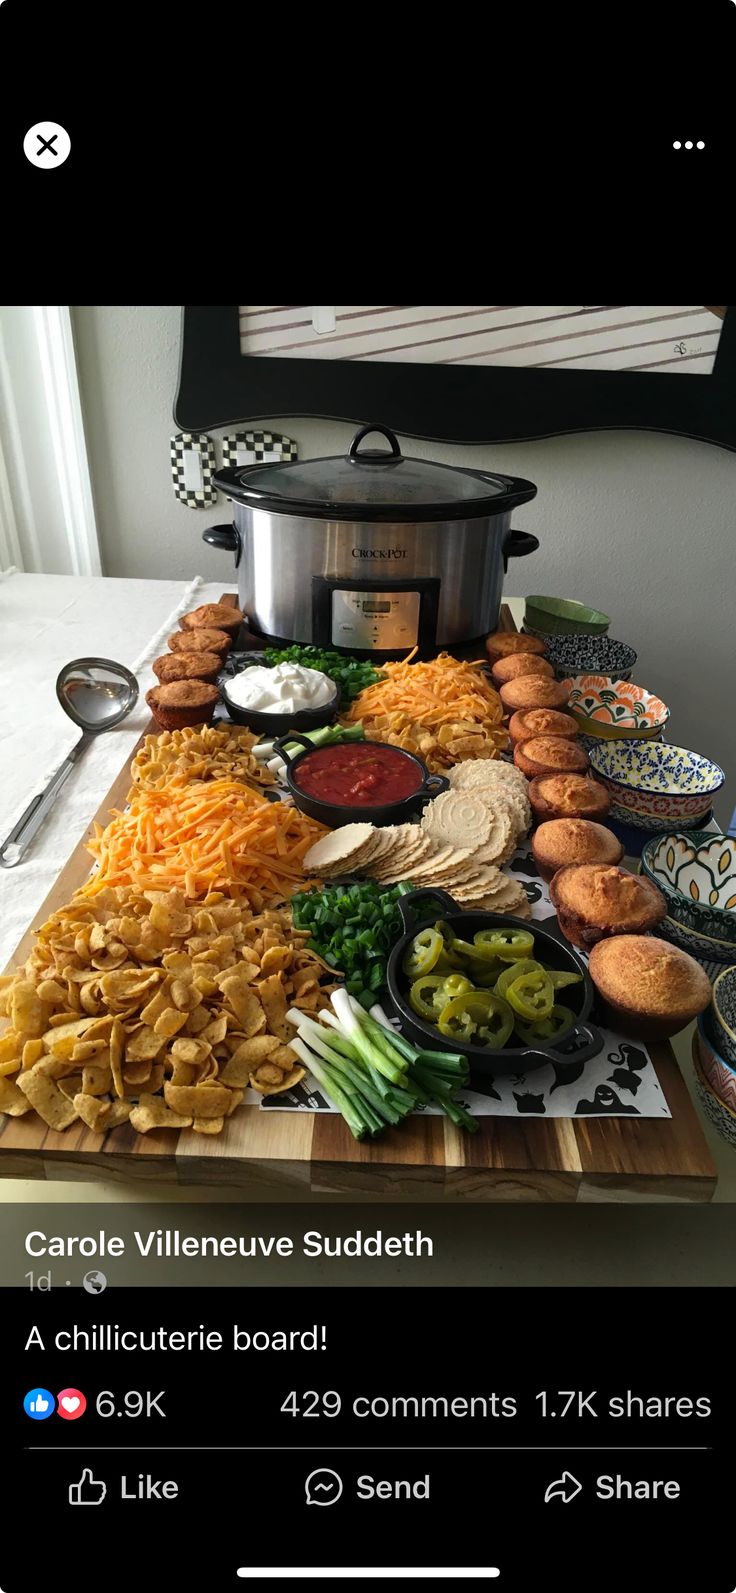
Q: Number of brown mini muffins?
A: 13